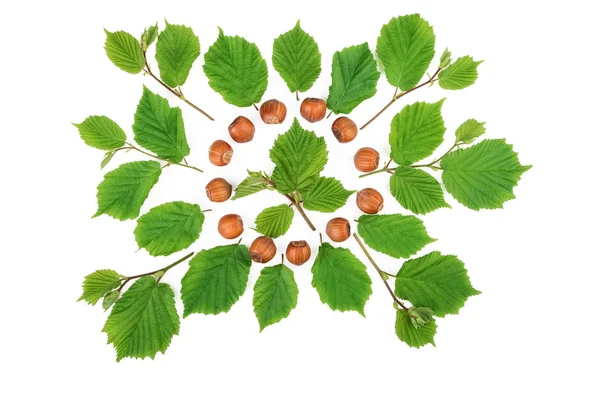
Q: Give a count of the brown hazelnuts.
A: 12